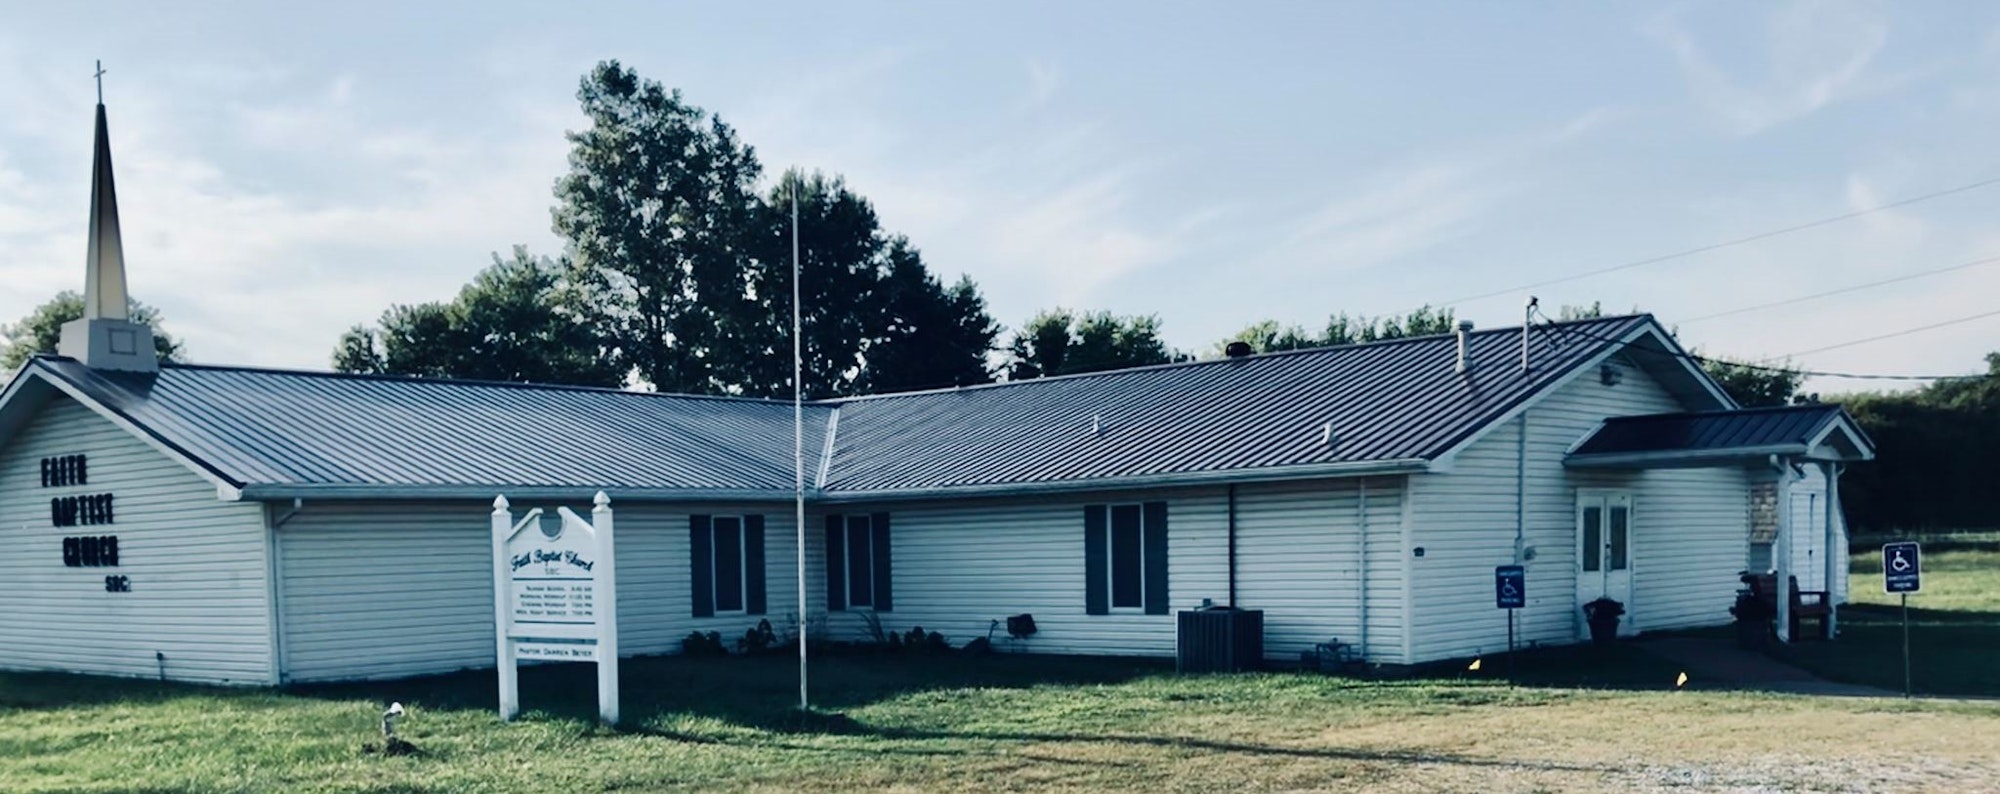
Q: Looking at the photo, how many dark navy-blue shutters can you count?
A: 6